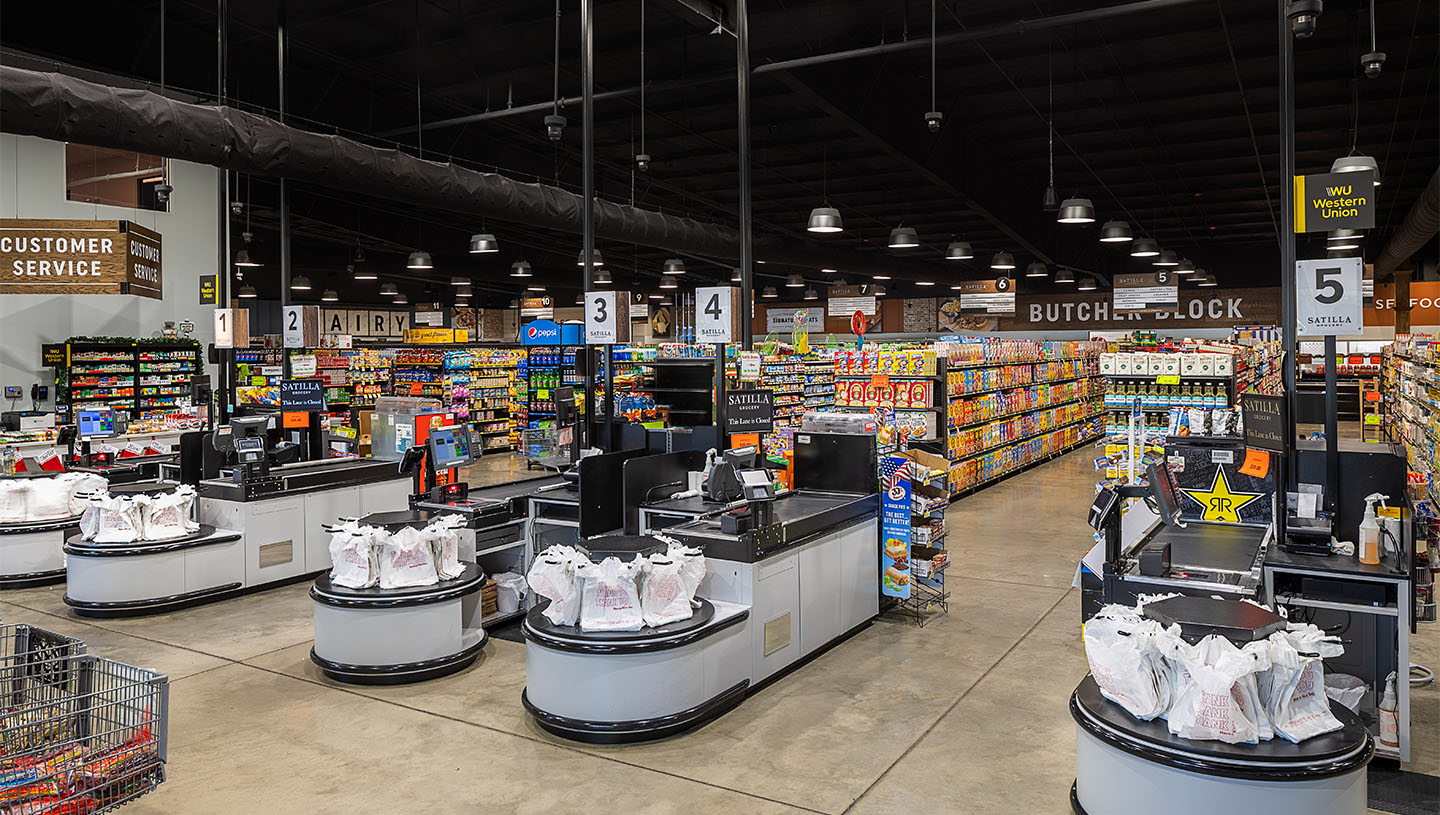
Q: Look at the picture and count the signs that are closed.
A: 3